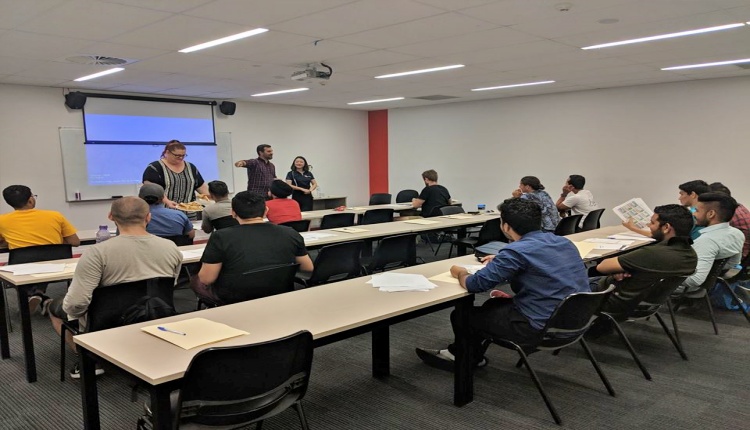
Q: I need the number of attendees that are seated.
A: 14